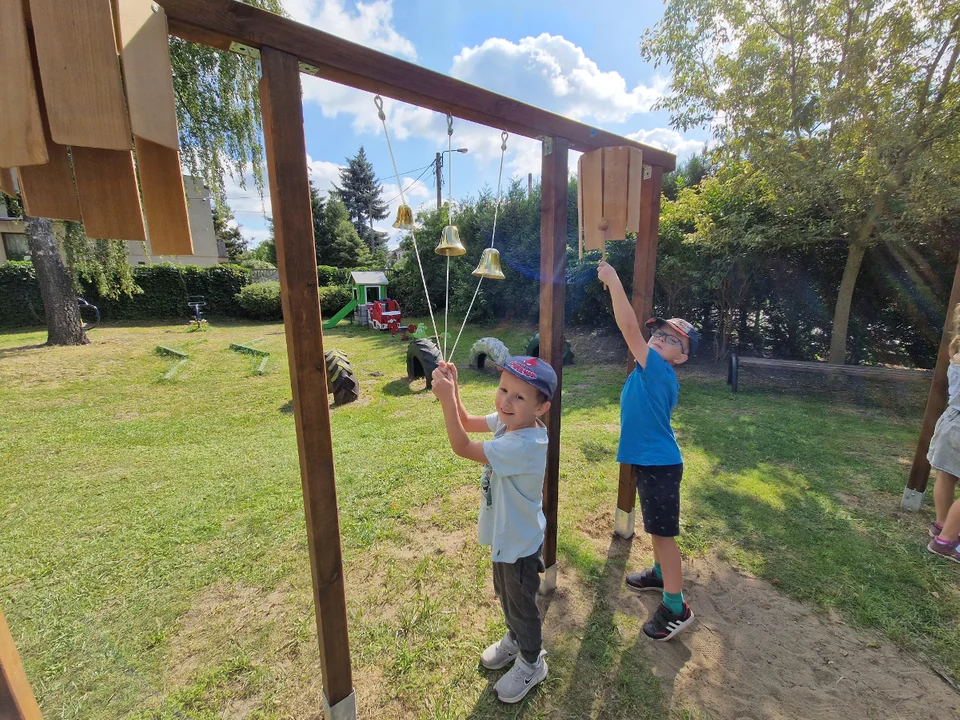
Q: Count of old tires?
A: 4